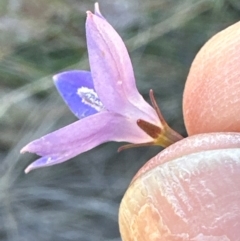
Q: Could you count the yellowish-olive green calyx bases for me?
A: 1